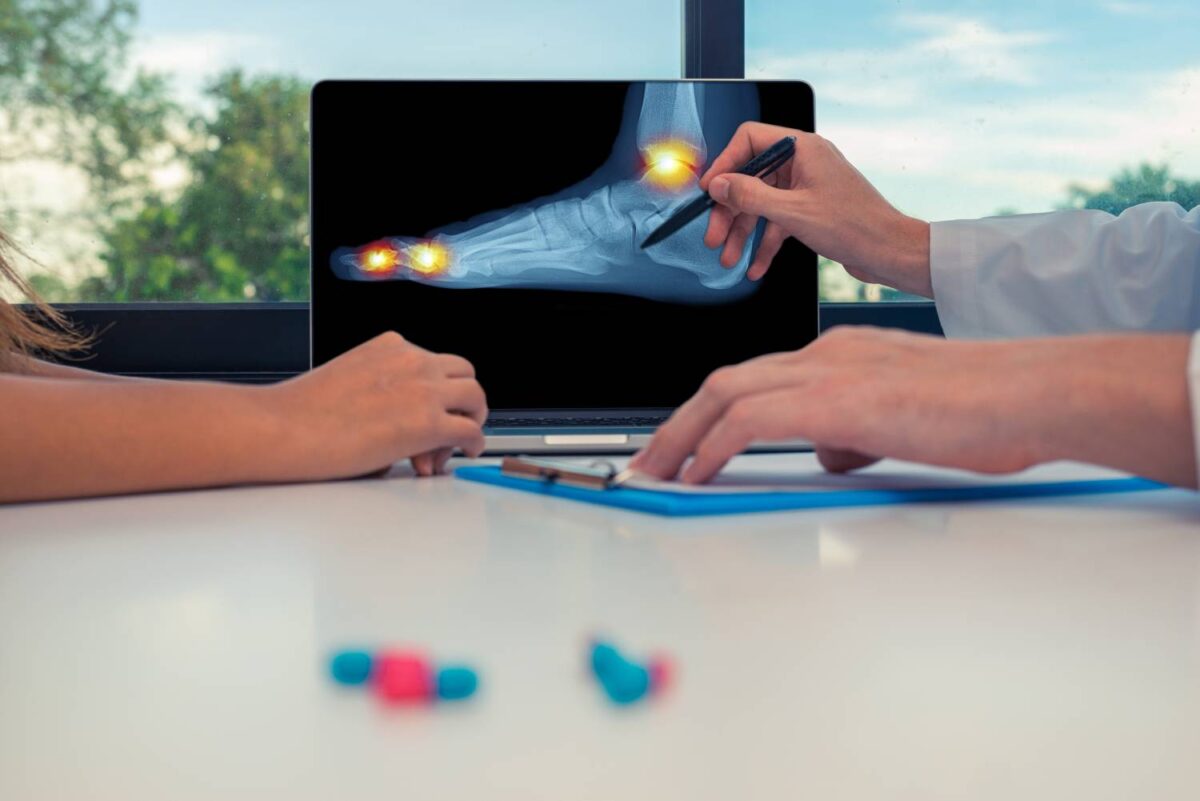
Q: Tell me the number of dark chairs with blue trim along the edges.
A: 0